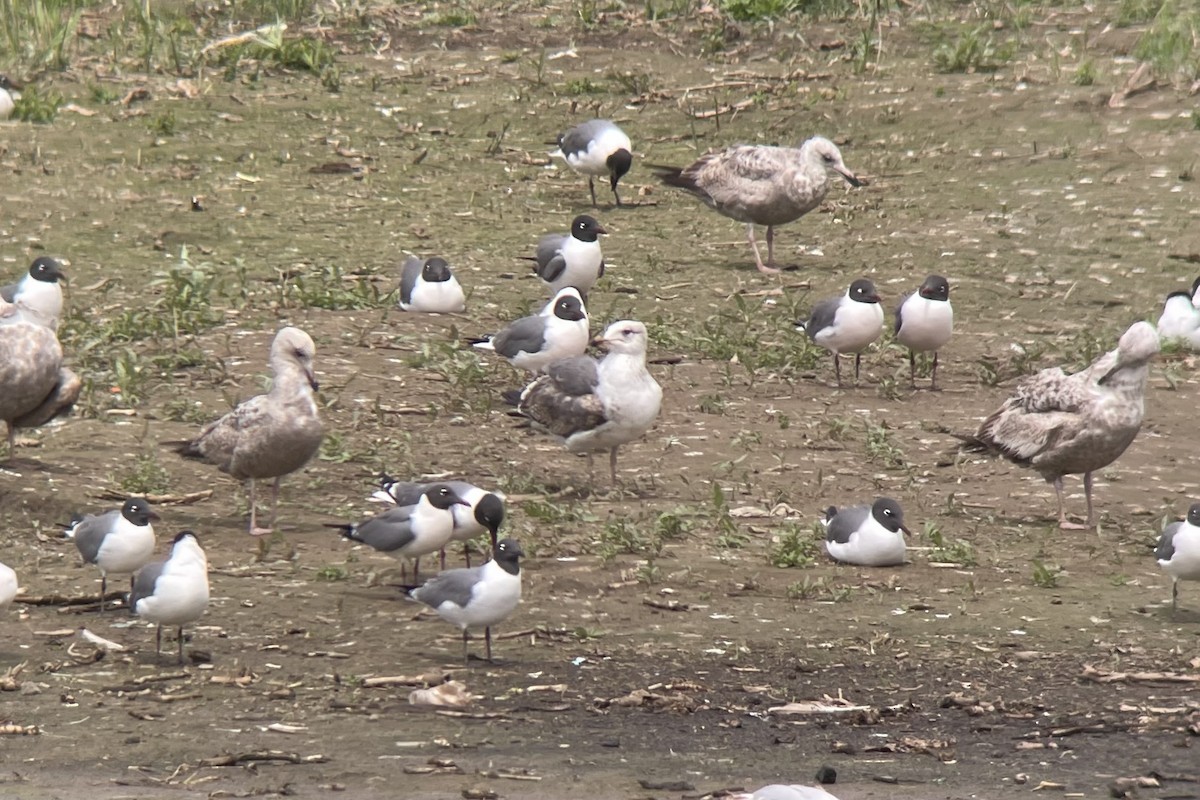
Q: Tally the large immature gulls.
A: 5